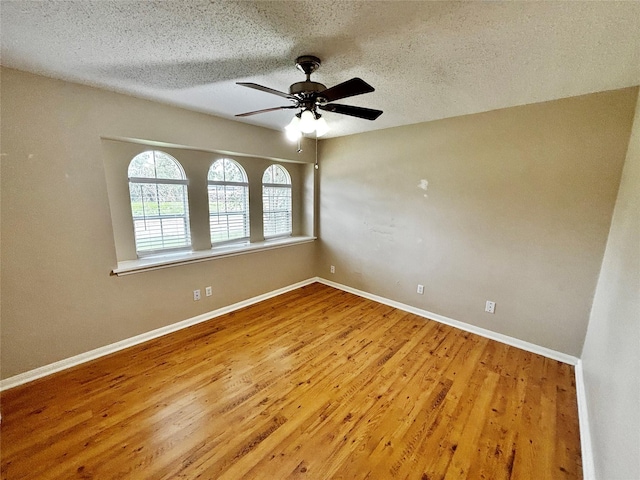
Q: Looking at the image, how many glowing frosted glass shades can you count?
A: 3